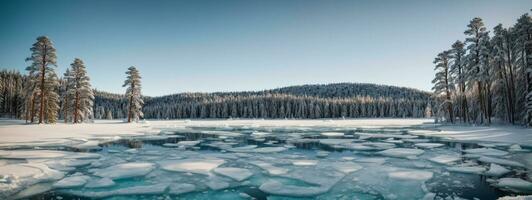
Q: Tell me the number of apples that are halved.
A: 0